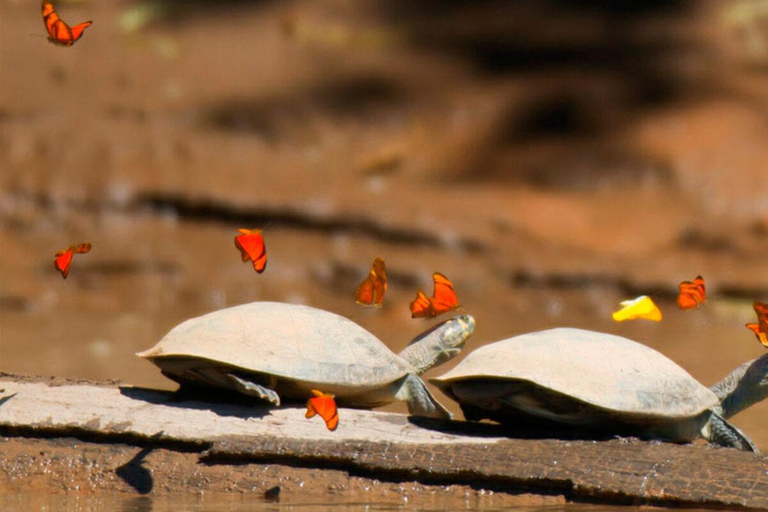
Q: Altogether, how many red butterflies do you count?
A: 8